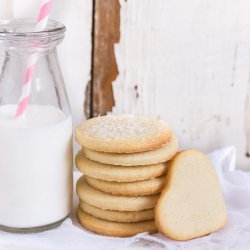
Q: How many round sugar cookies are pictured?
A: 7